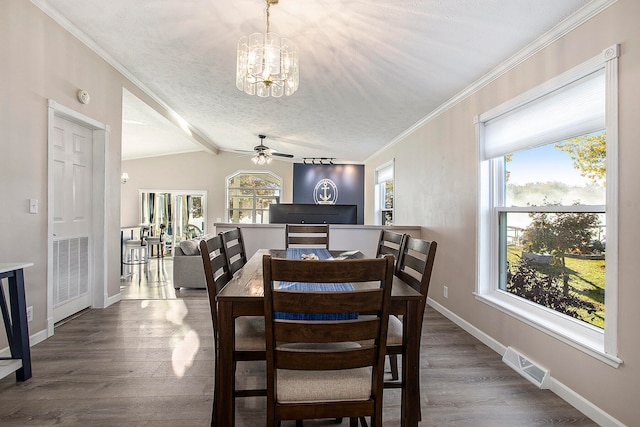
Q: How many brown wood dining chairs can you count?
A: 6